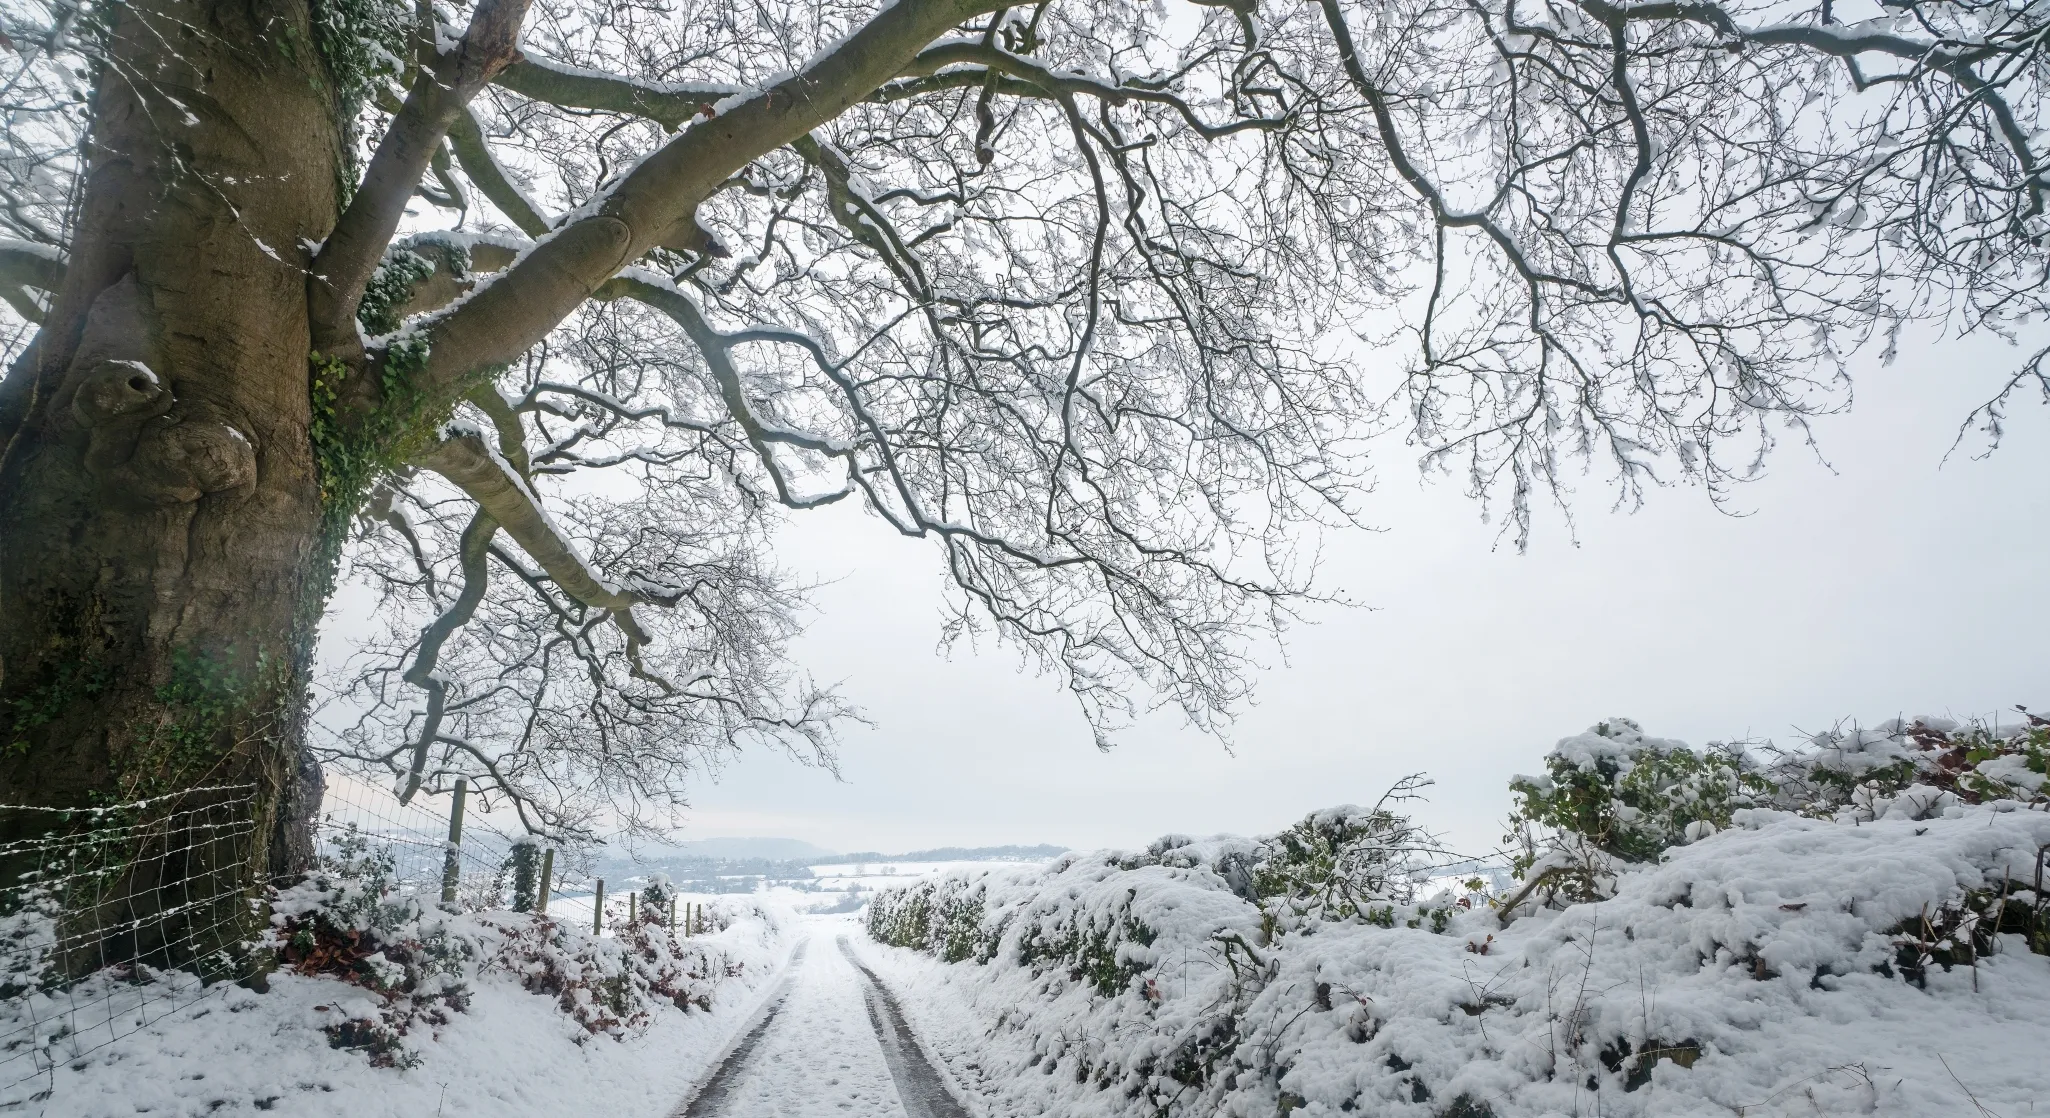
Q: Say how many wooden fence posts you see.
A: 7